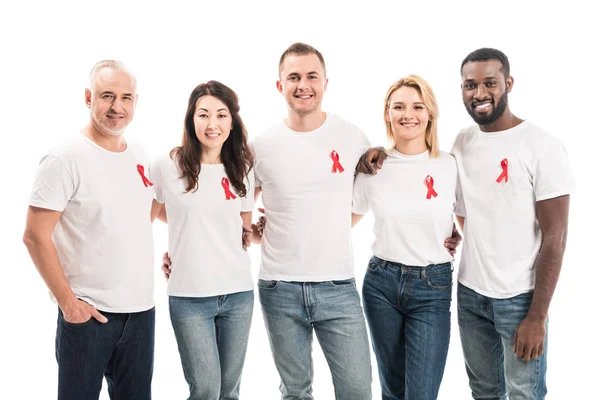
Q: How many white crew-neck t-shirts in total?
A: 5